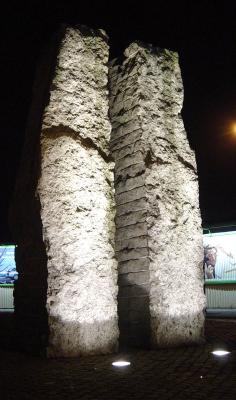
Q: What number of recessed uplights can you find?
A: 2